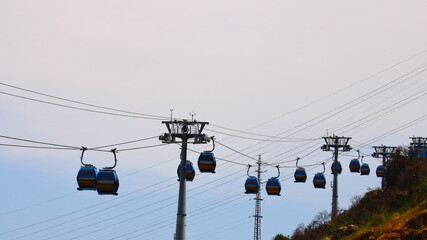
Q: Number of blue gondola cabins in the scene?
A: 12